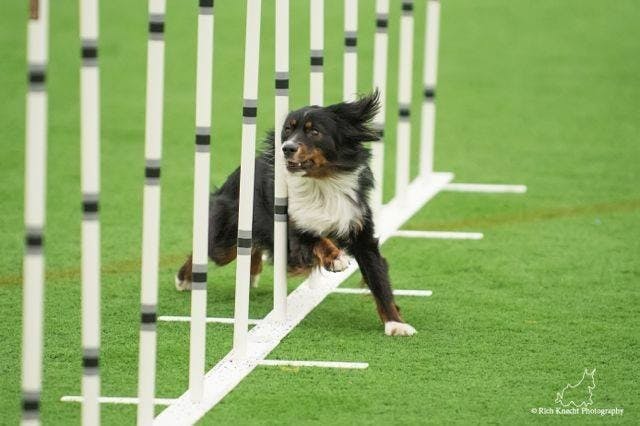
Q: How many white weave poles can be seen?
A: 11